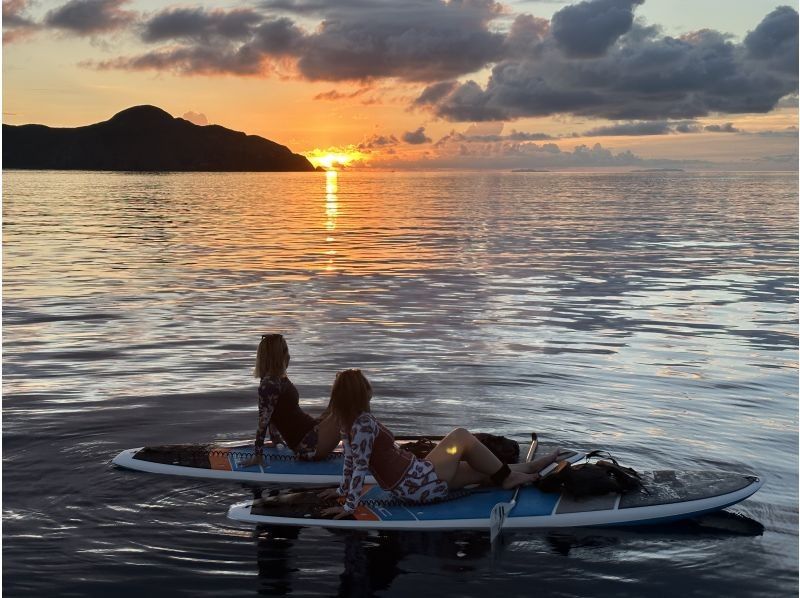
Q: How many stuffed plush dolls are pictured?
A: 0